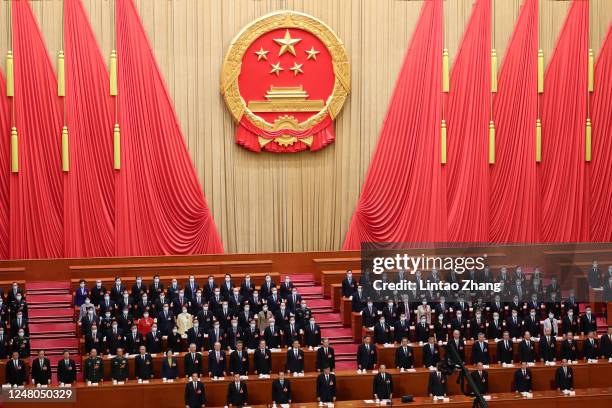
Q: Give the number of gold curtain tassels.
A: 14